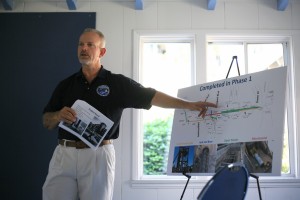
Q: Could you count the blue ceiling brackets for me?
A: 5